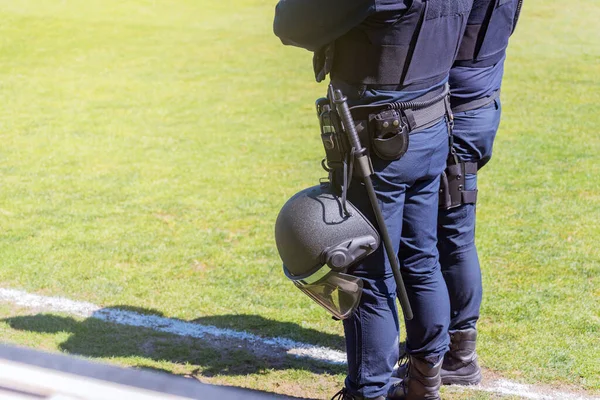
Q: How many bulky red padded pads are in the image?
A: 0